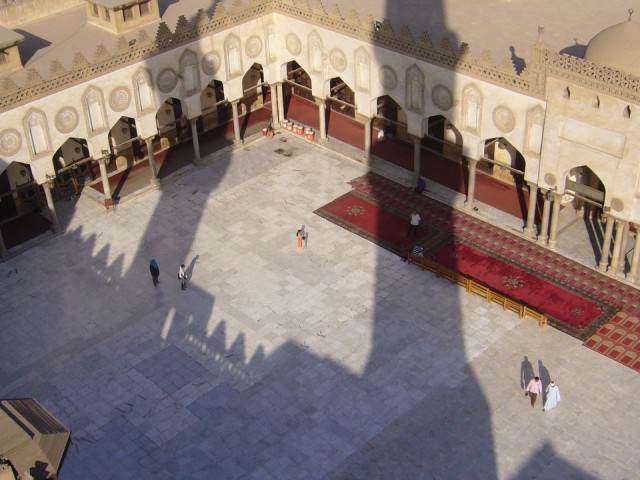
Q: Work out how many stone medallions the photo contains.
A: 13